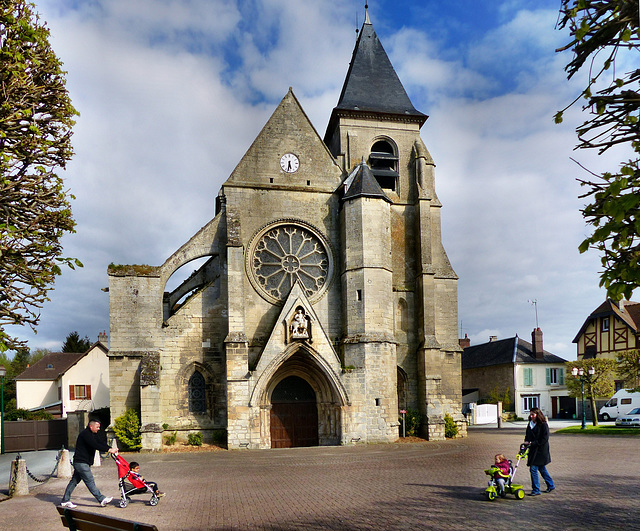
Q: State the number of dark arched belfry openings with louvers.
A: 1